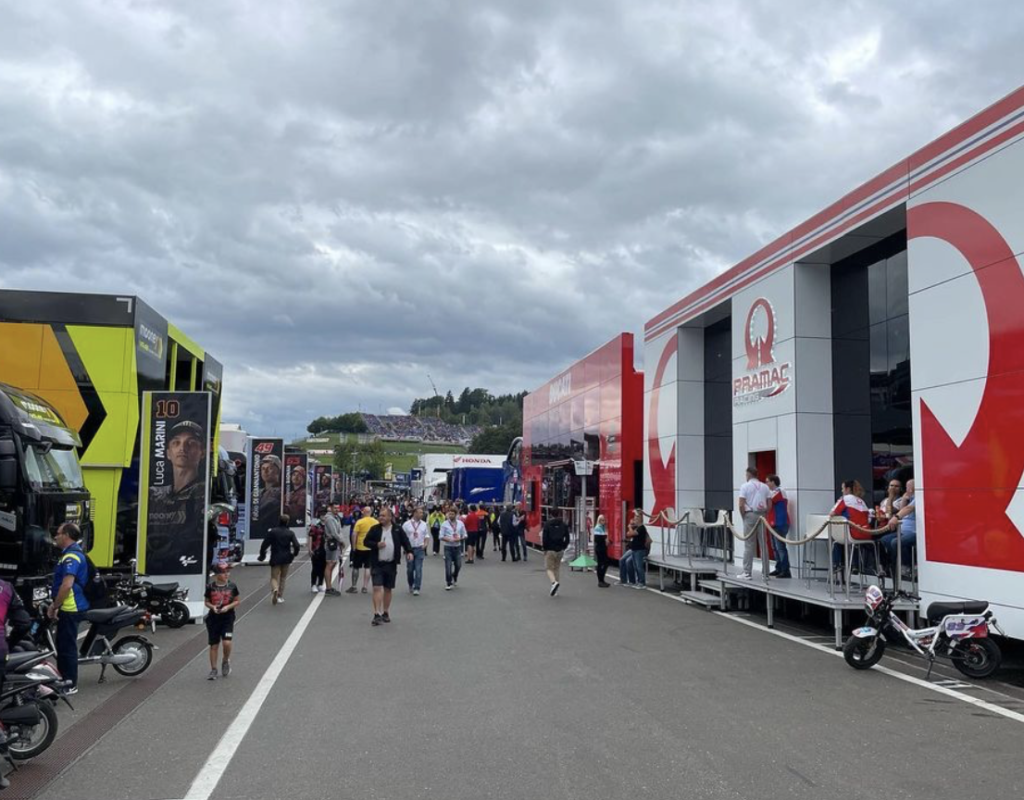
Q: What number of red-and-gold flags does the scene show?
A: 0